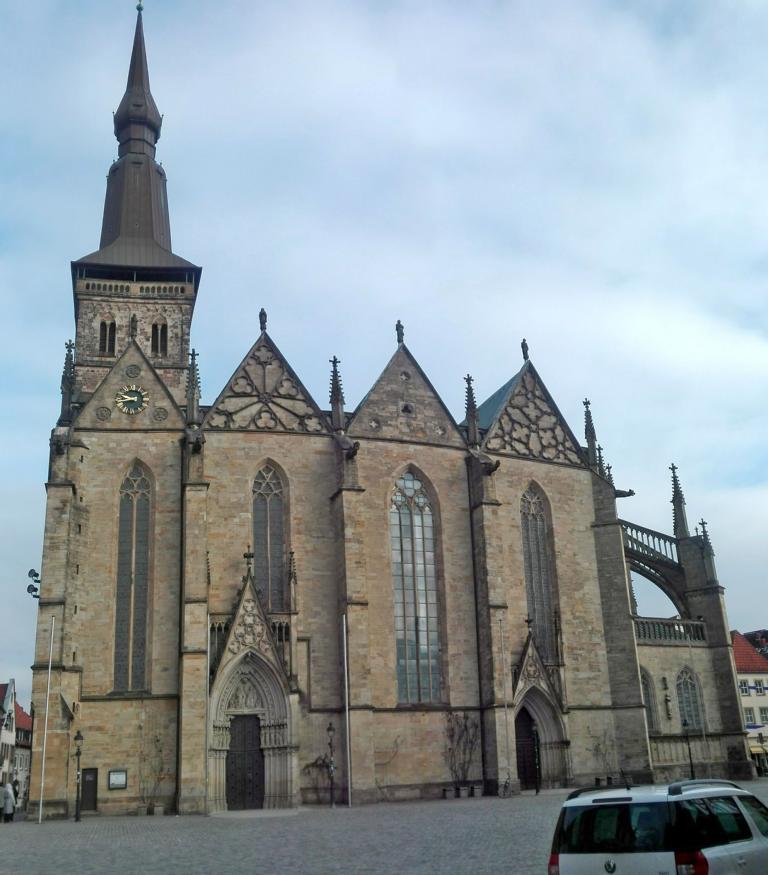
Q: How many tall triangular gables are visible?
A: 4